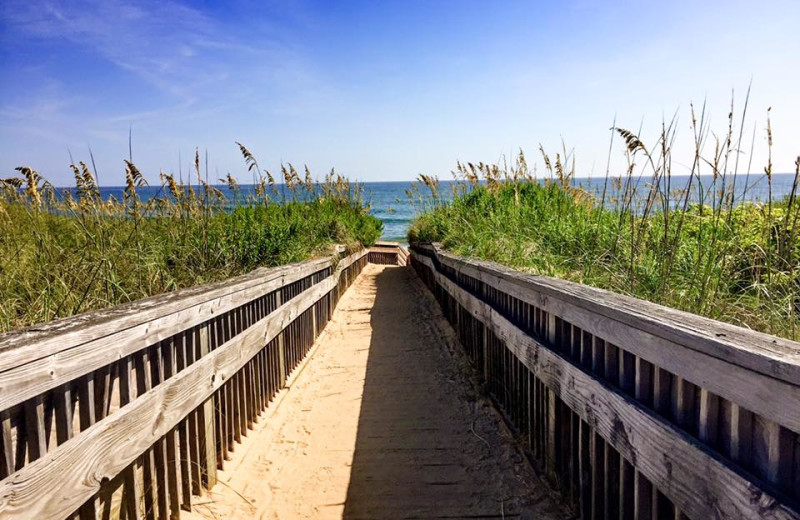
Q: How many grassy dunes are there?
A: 2